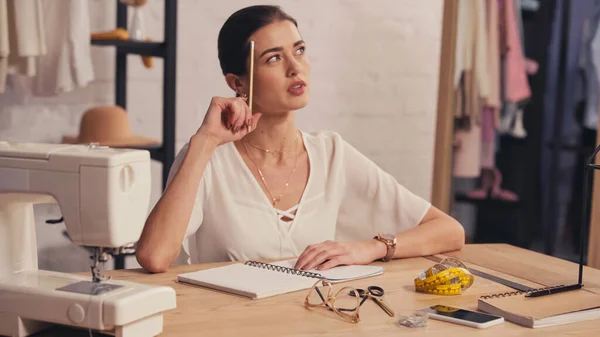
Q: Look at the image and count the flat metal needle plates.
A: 1